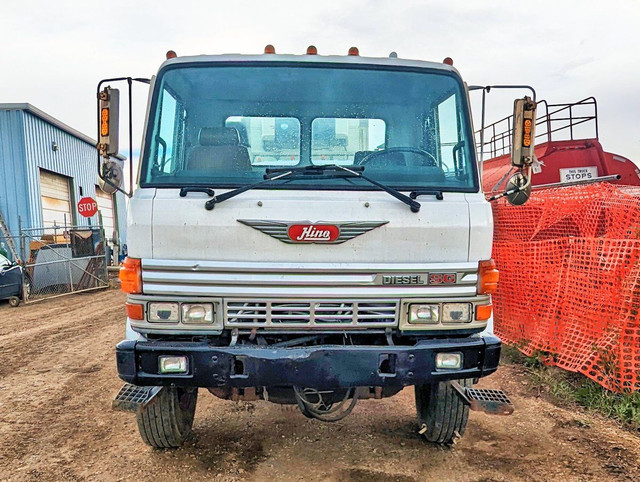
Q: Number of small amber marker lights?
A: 5